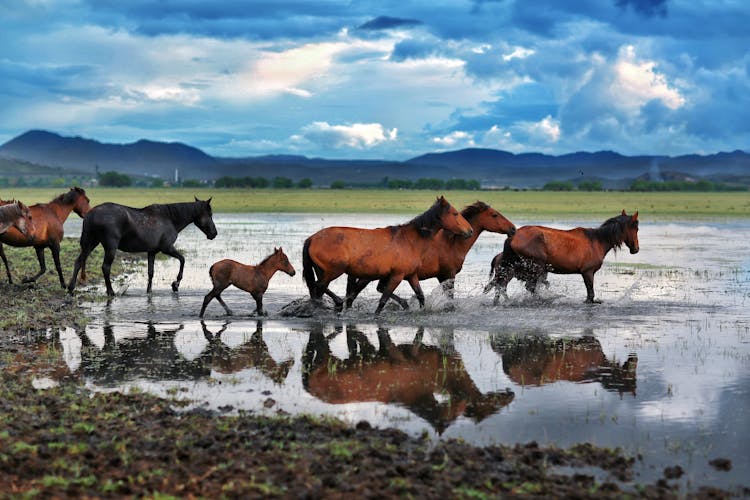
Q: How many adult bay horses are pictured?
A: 4